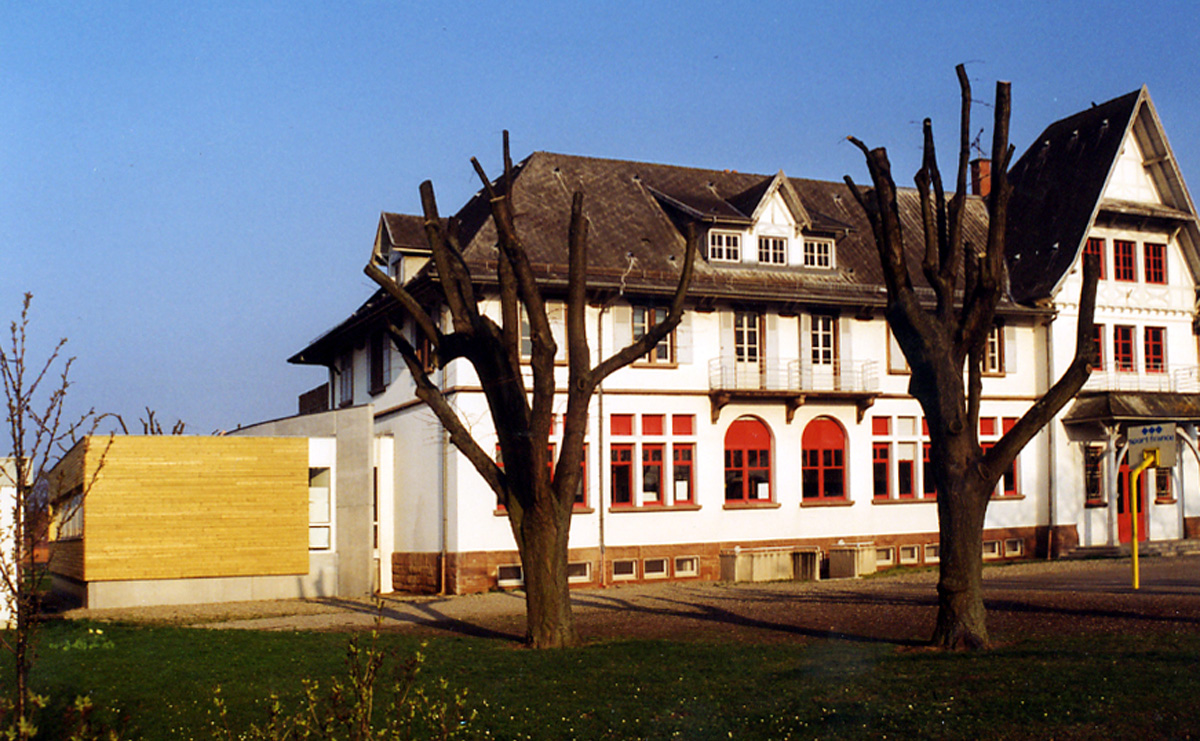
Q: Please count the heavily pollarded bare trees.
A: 2